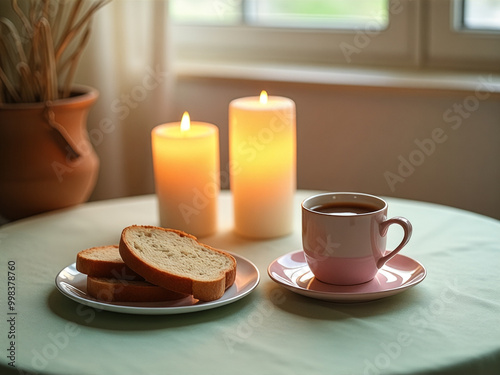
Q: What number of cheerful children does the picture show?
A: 0